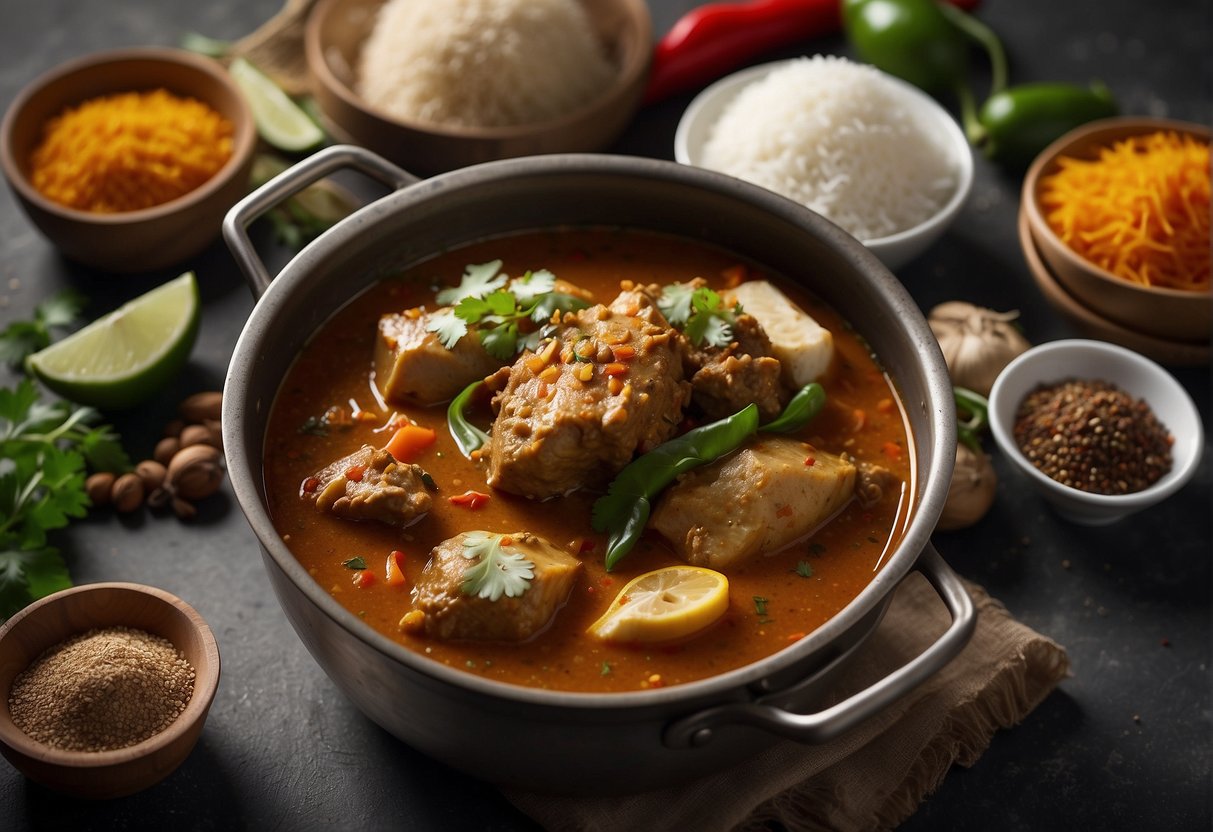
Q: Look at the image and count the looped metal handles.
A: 2